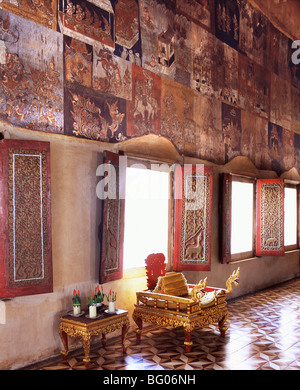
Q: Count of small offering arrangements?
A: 4